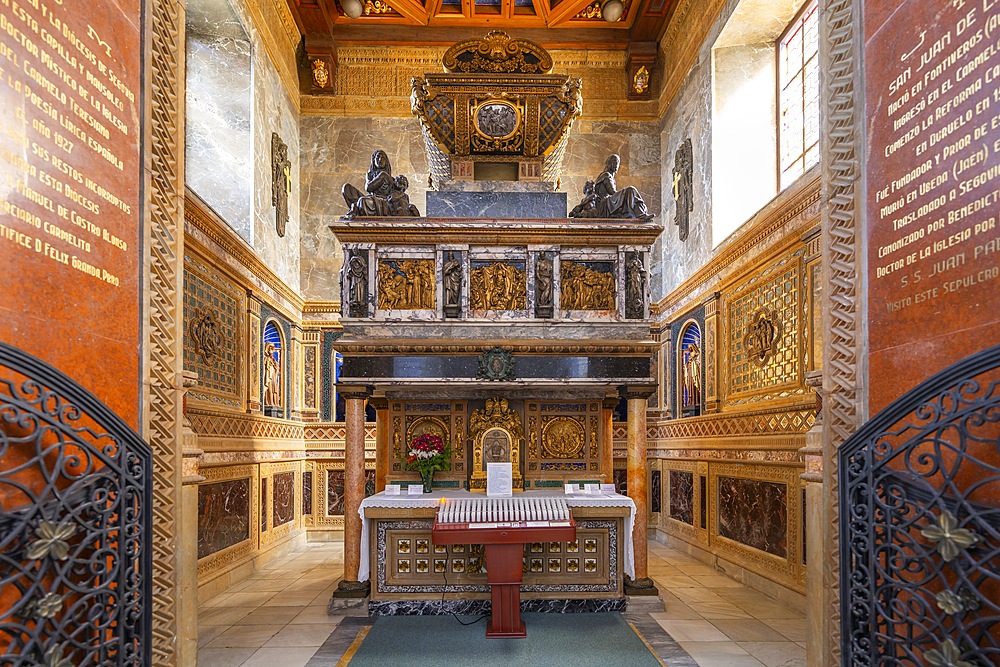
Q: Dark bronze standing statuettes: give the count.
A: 4